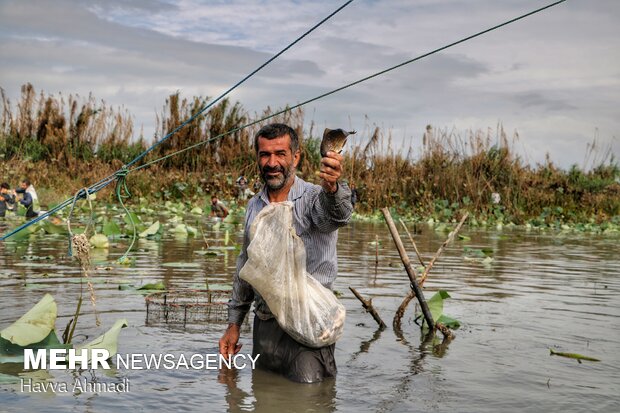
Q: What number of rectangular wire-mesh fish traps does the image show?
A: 1